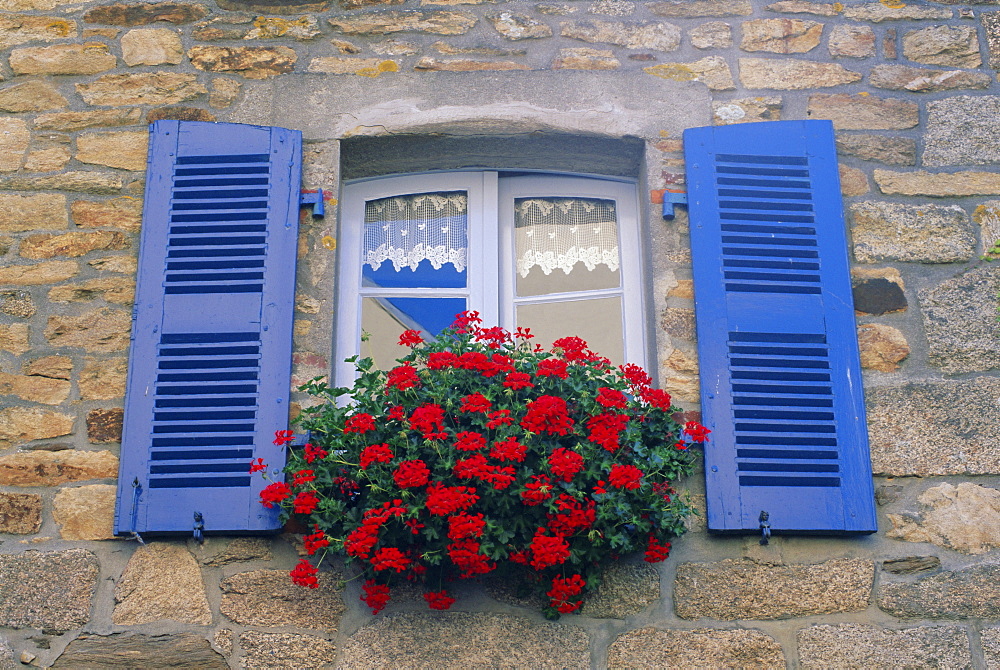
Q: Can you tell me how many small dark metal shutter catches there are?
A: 2